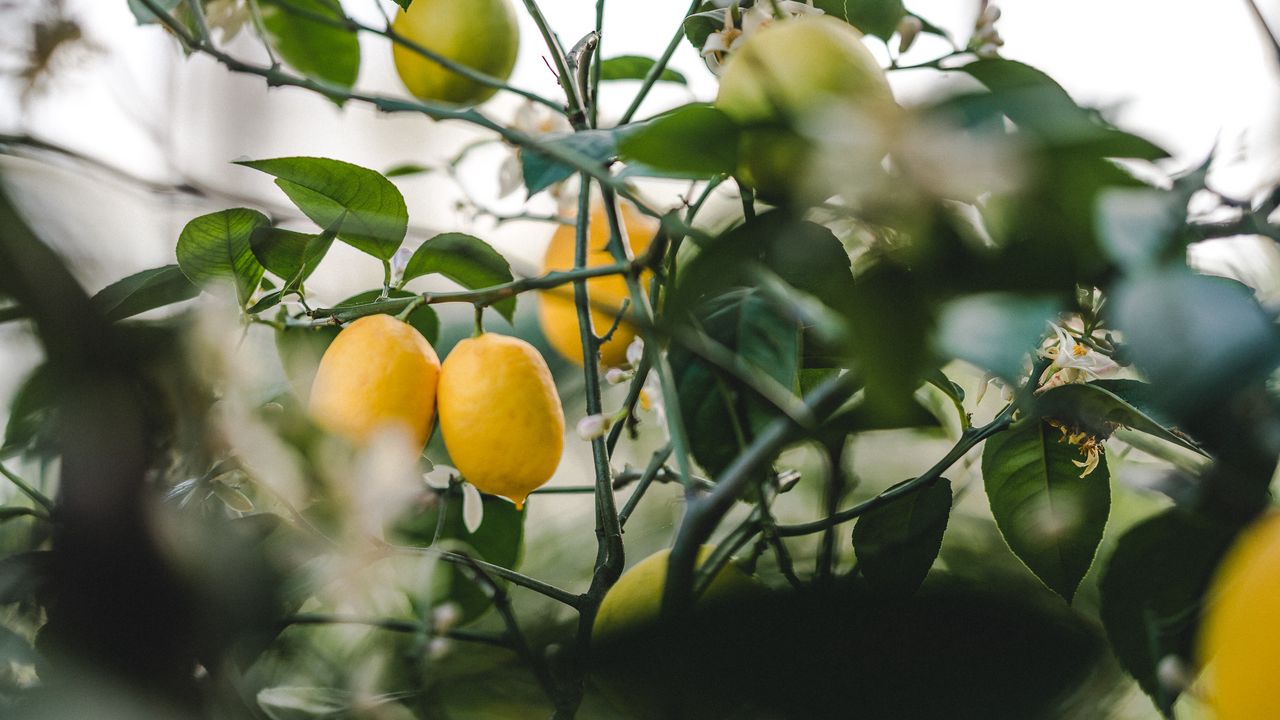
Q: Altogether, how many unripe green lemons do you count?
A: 3